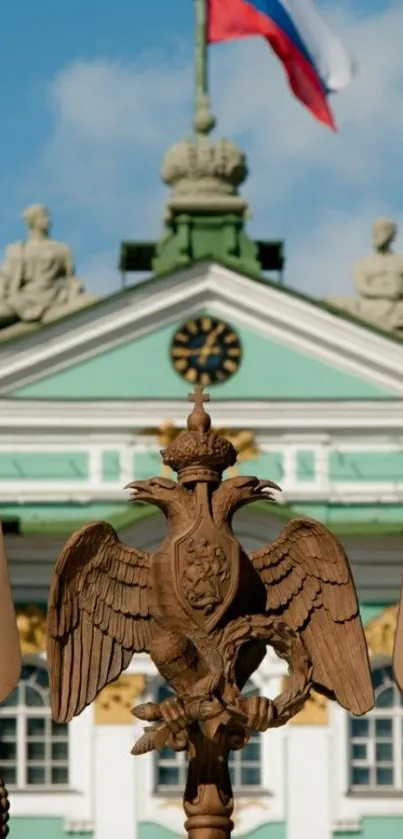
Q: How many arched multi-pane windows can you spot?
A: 3